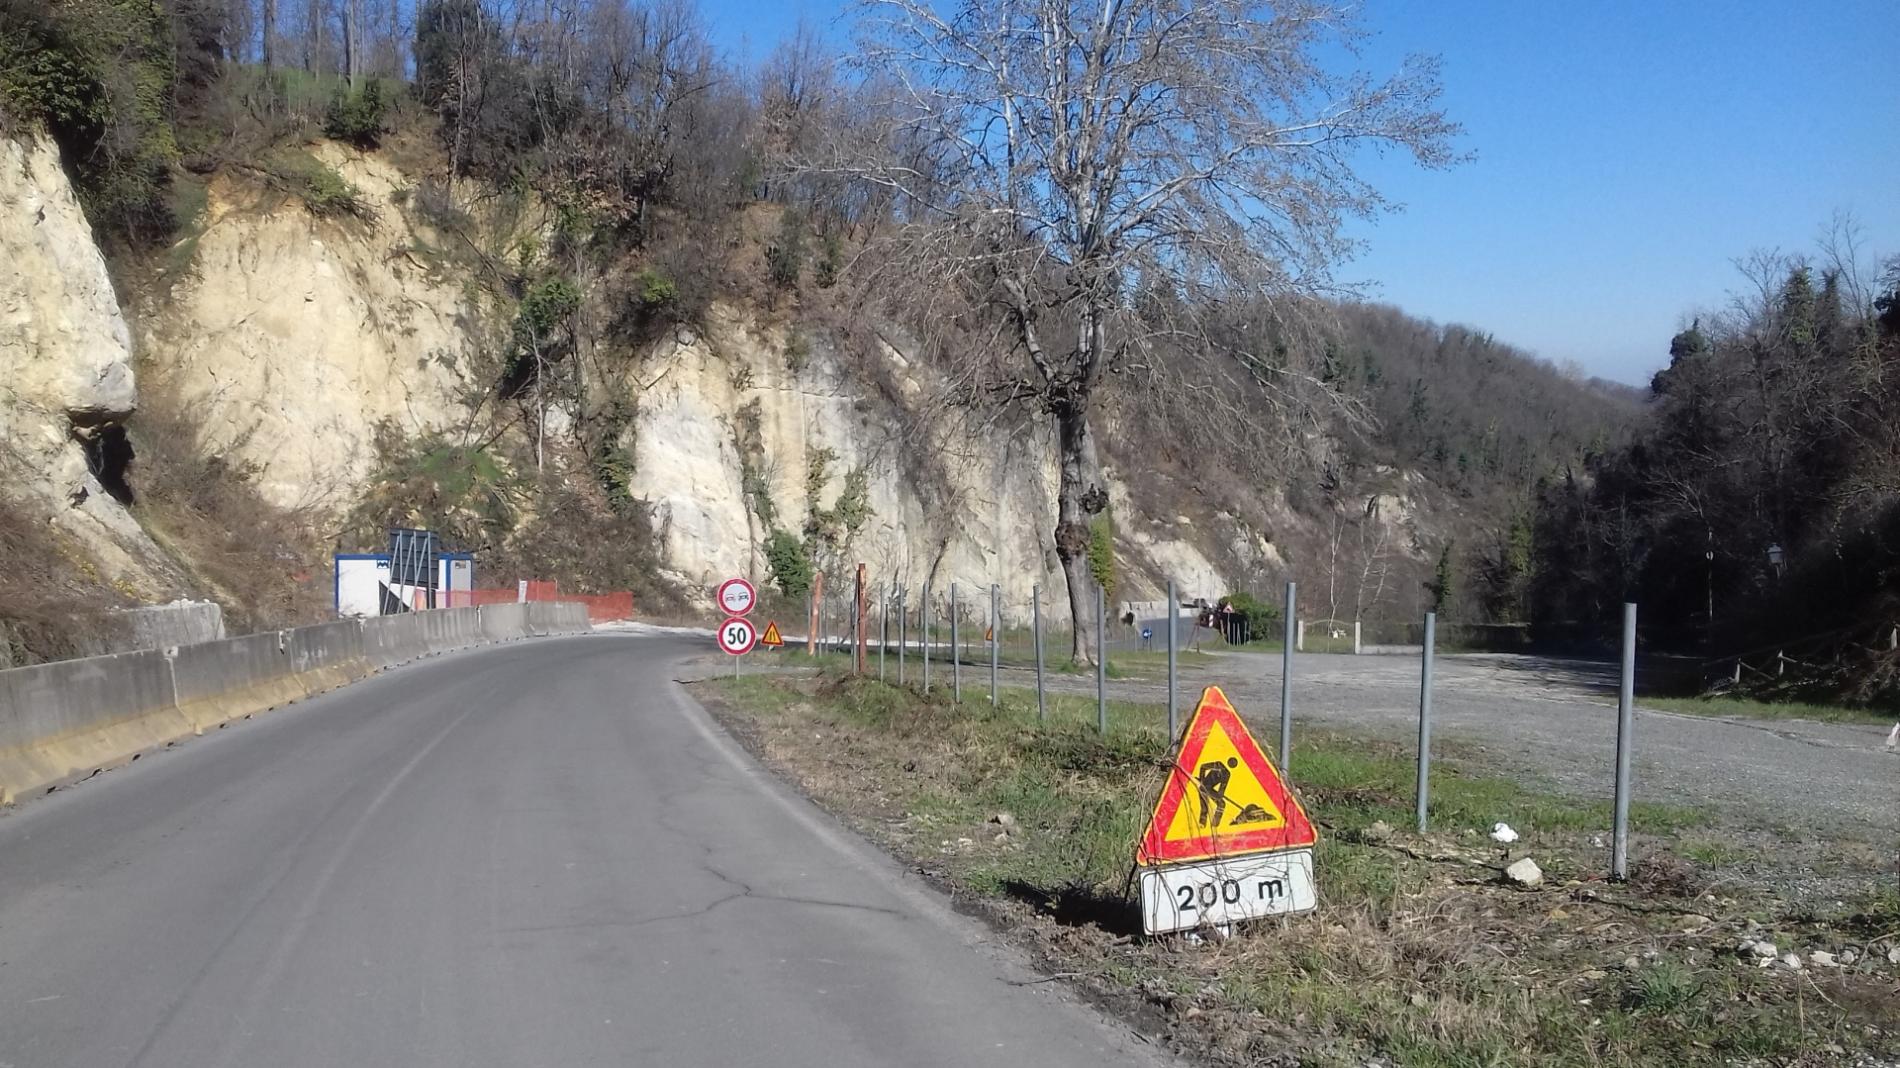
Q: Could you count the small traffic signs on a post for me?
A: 2